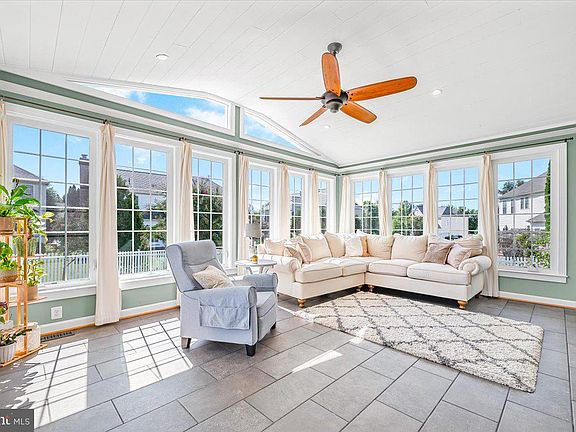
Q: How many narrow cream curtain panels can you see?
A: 10